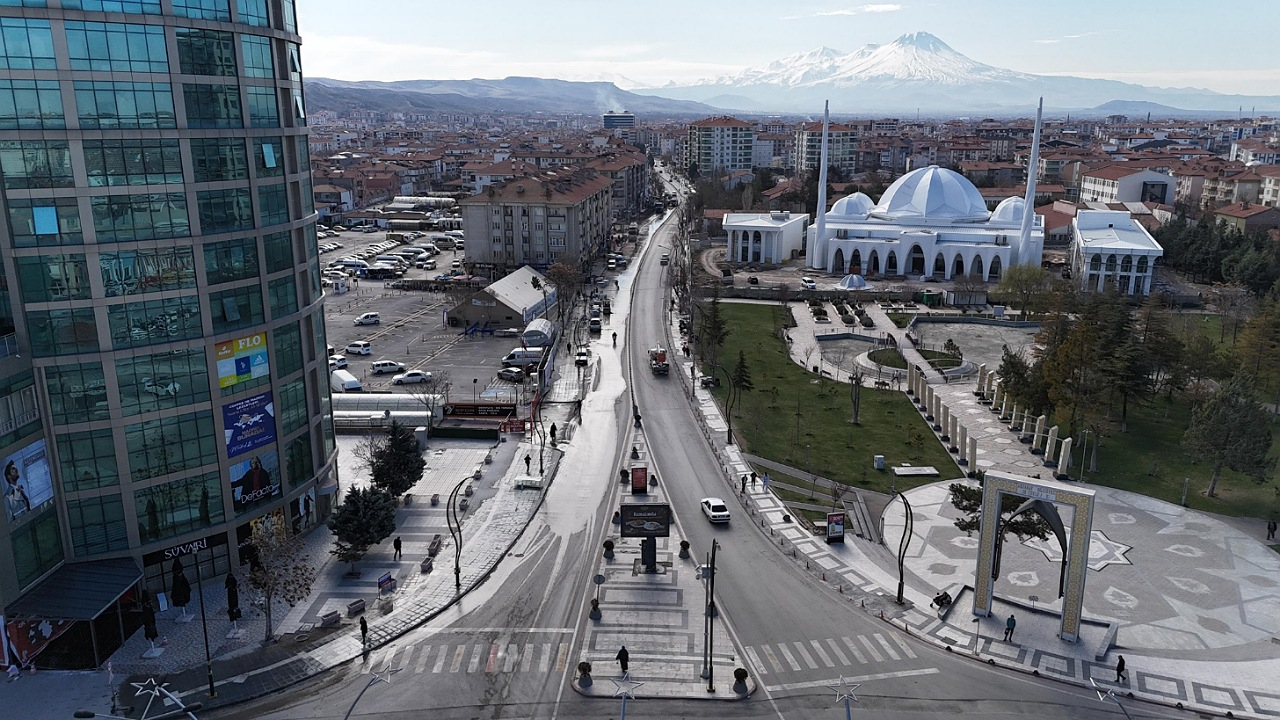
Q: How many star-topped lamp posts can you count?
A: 5